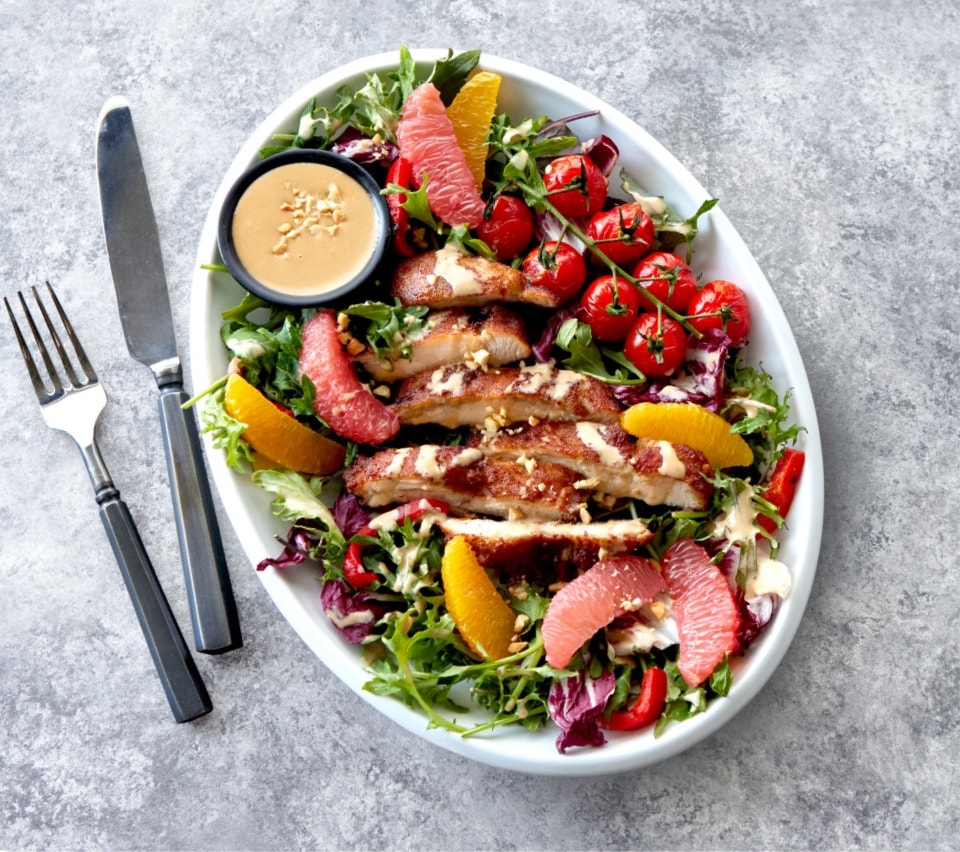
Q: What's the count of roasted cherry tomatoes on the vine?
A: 8